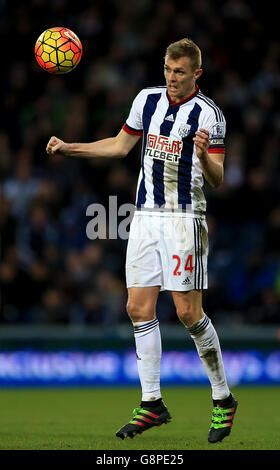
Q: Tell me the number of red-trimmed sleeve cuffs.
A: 2